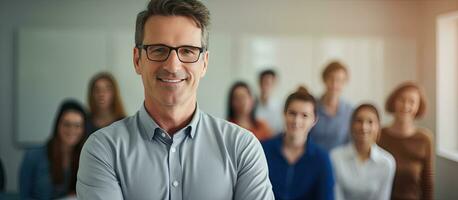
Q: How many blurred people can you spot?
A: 8